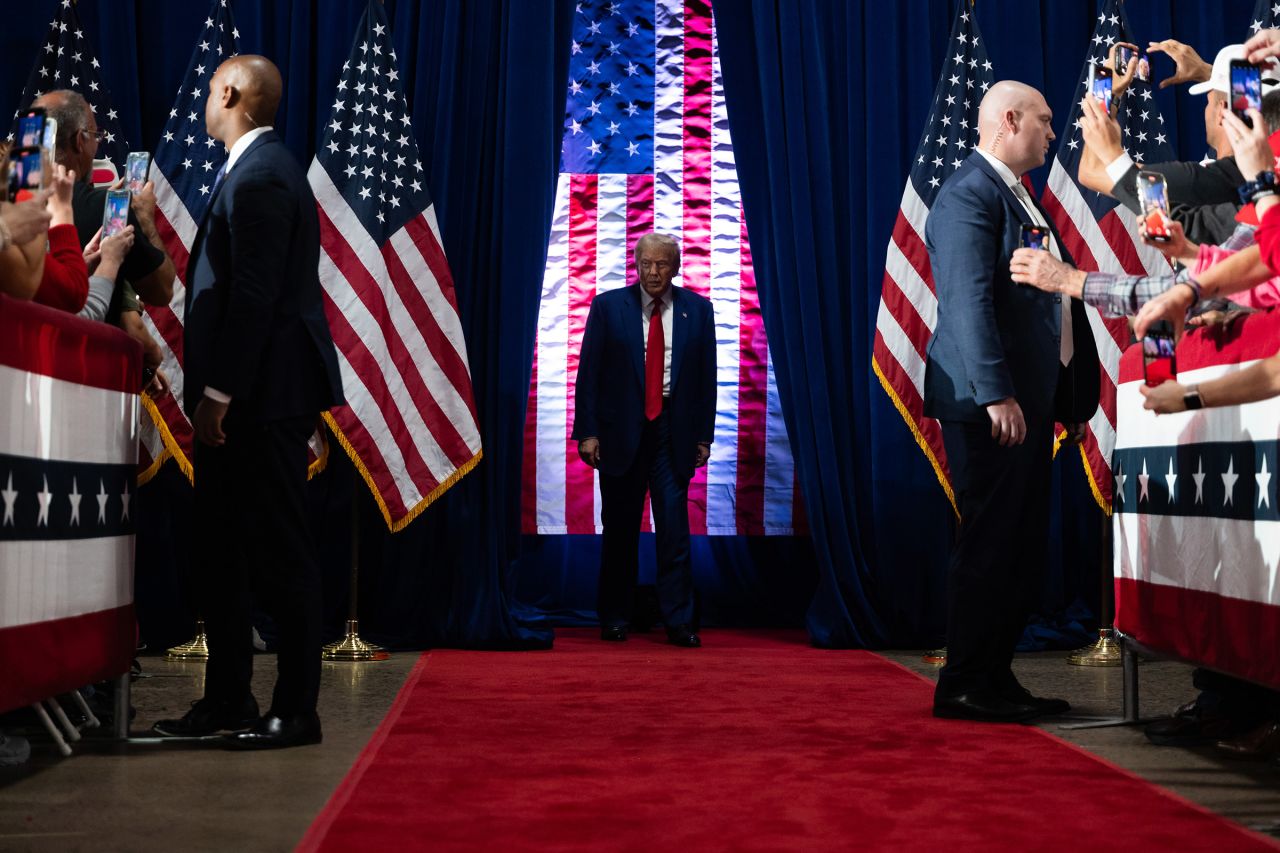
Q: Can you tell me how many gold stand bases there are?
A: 4